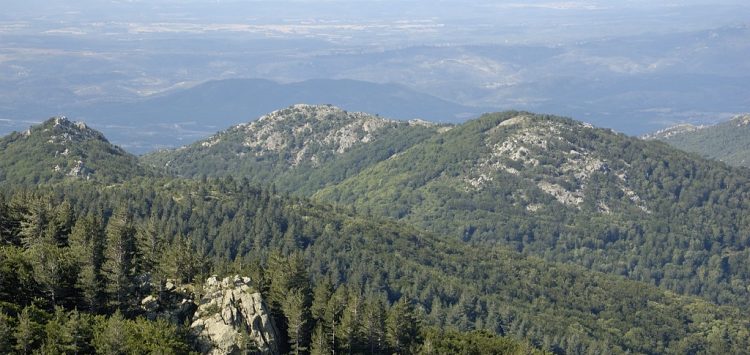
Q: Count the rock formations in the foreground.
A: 1